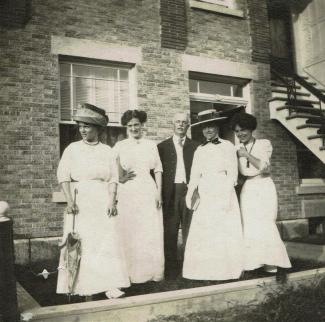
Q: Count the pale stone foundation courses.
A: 1